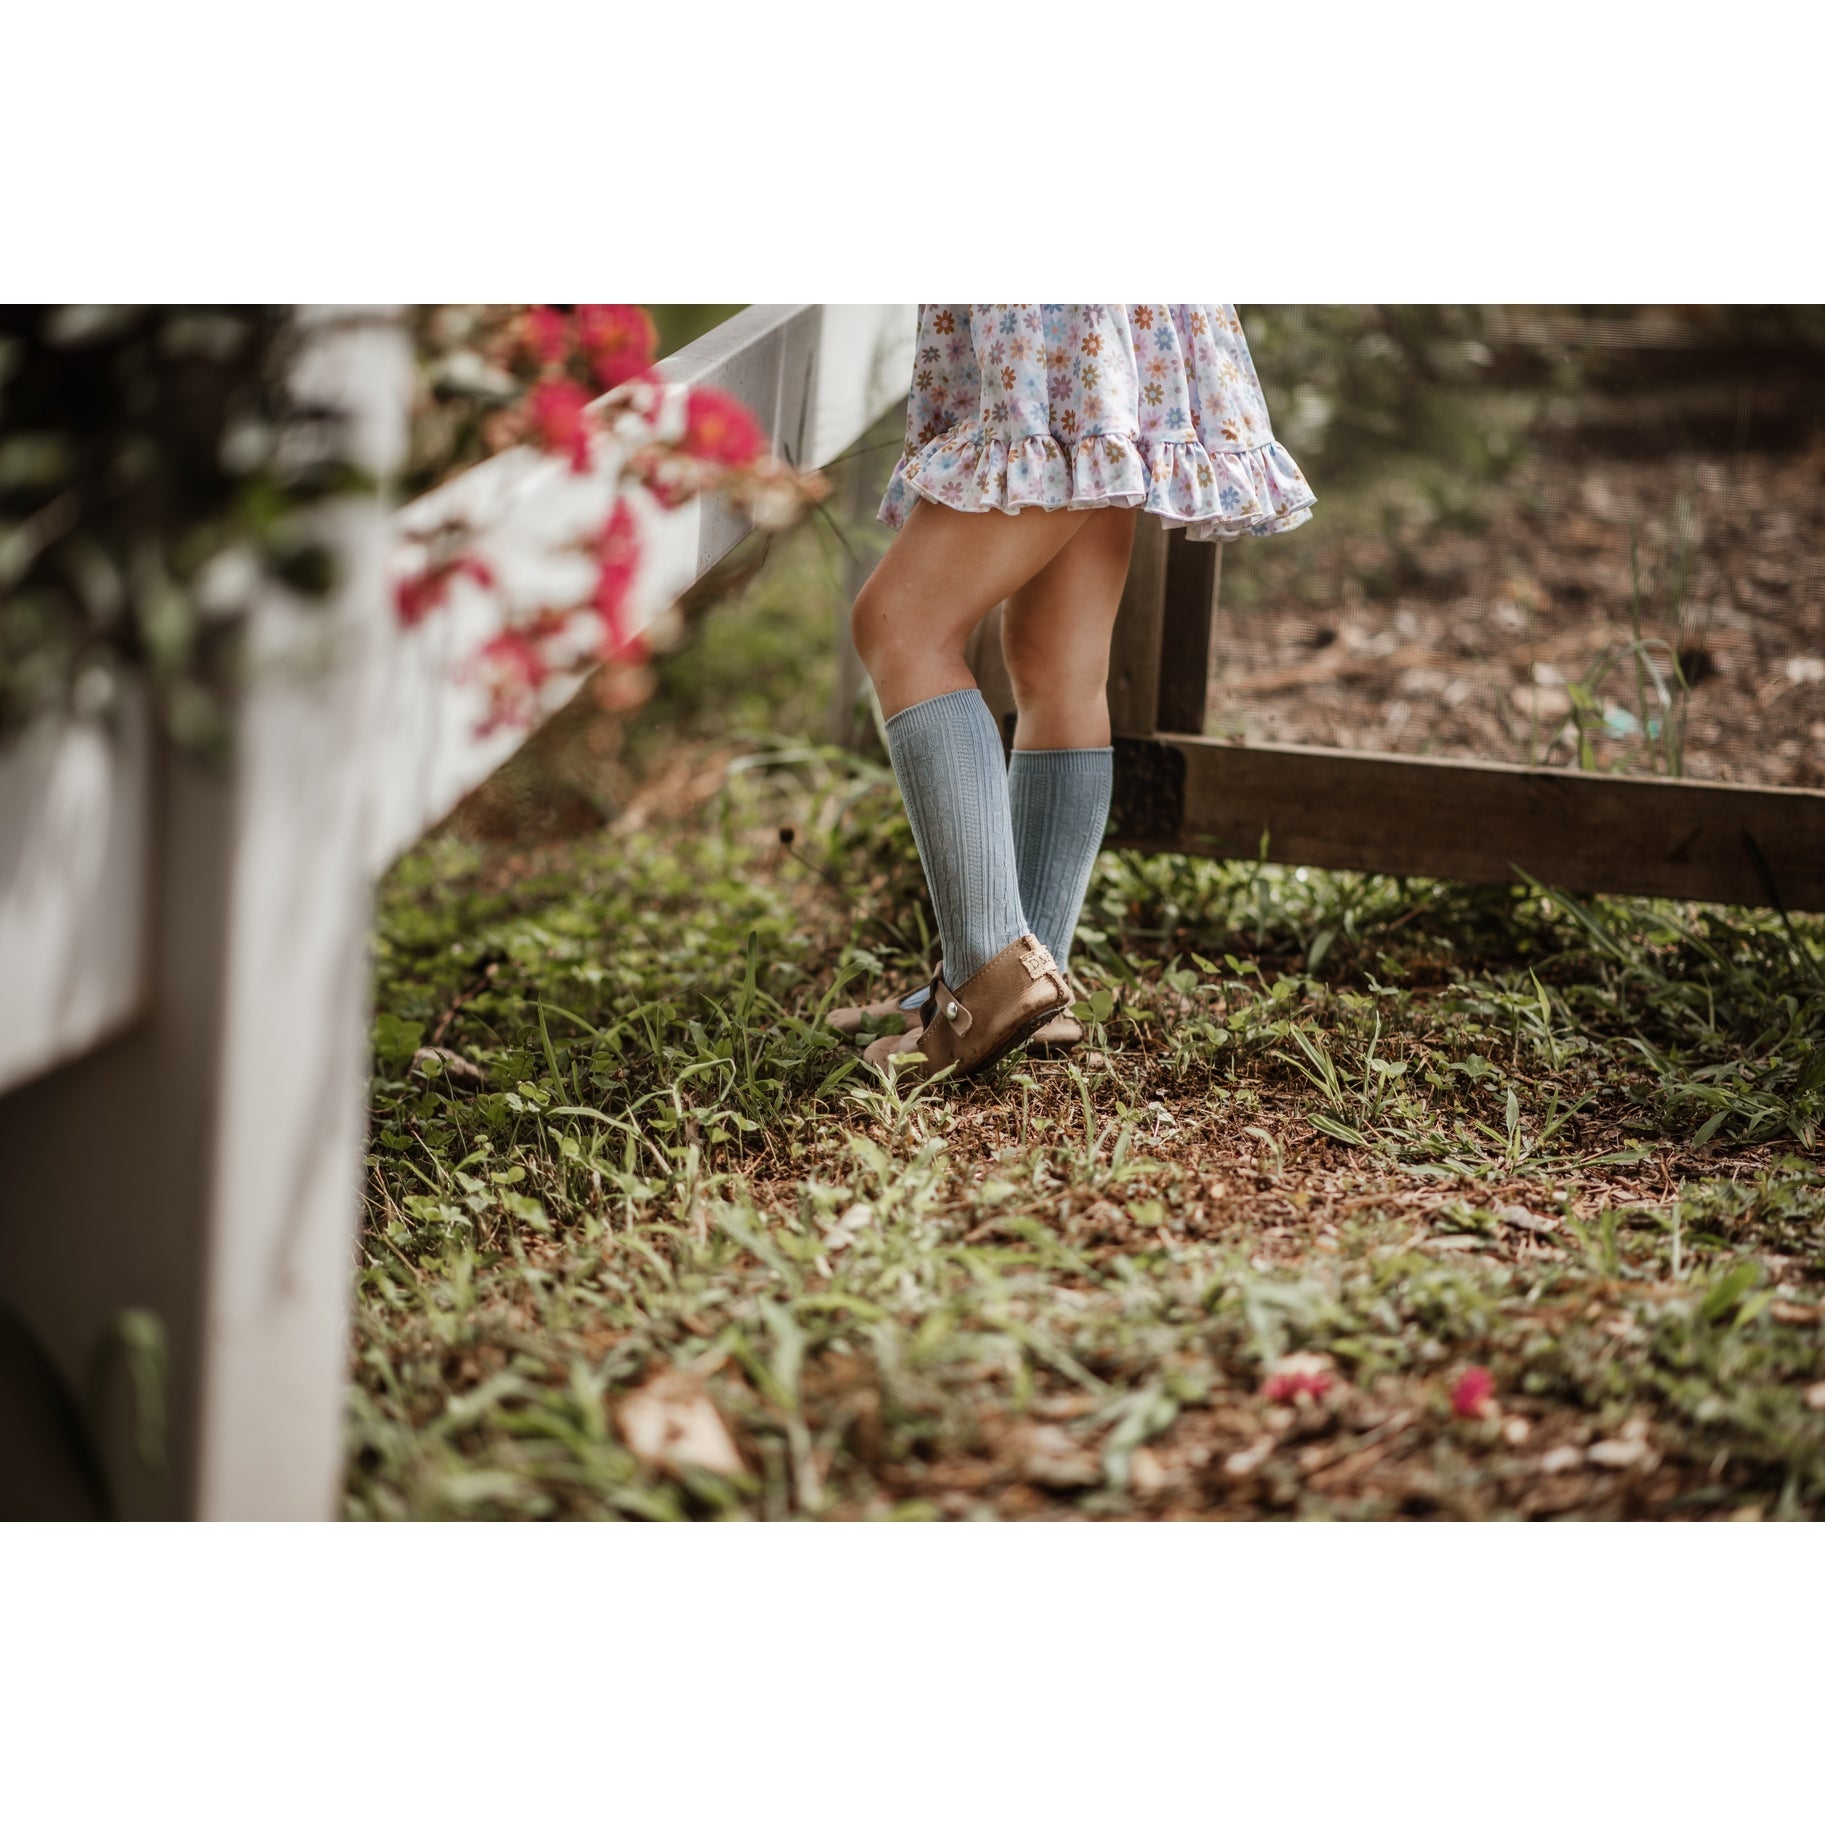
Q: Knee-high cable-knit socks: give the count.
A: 2